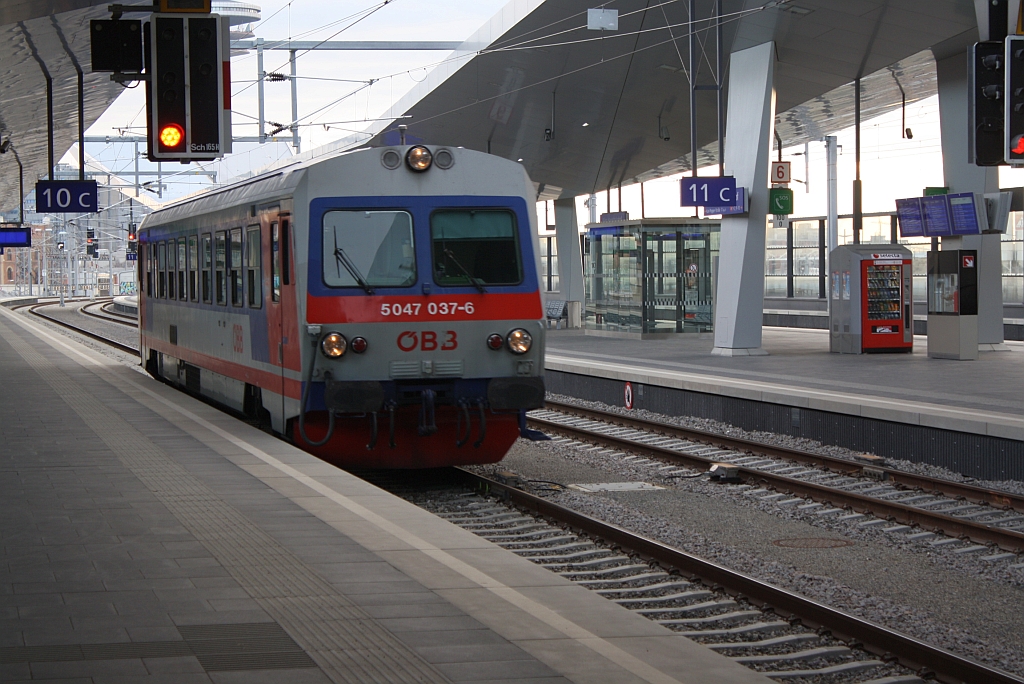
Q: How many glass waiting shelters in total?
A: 1